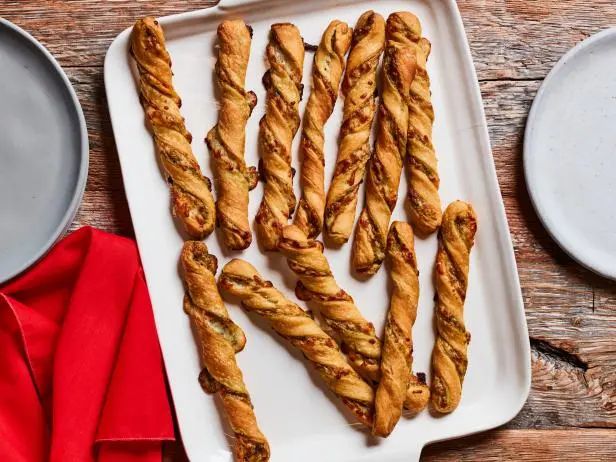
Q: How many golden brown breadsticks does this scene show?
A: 12